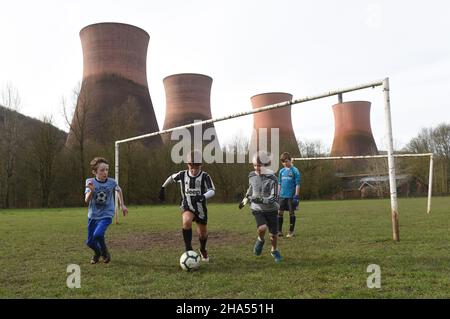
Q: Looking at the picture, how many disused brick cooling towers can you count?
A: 4